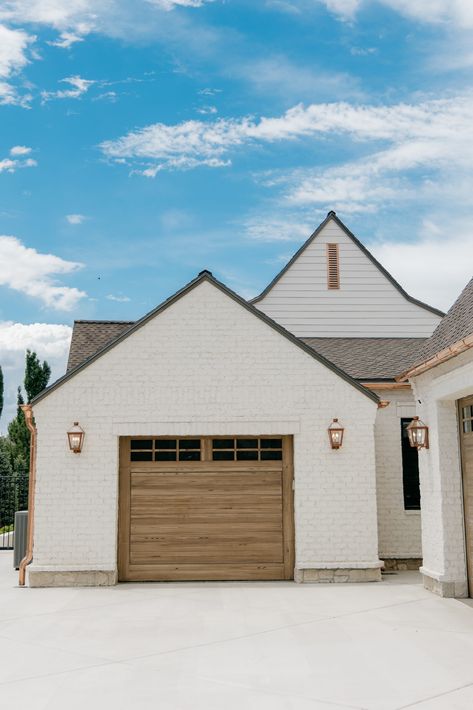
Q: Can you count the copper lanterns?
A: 3